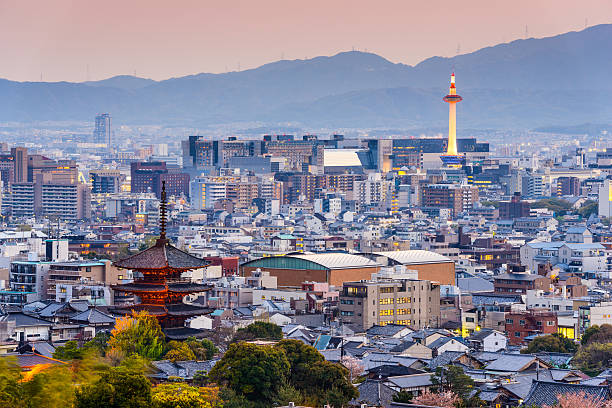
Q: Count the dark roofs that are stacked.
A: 4